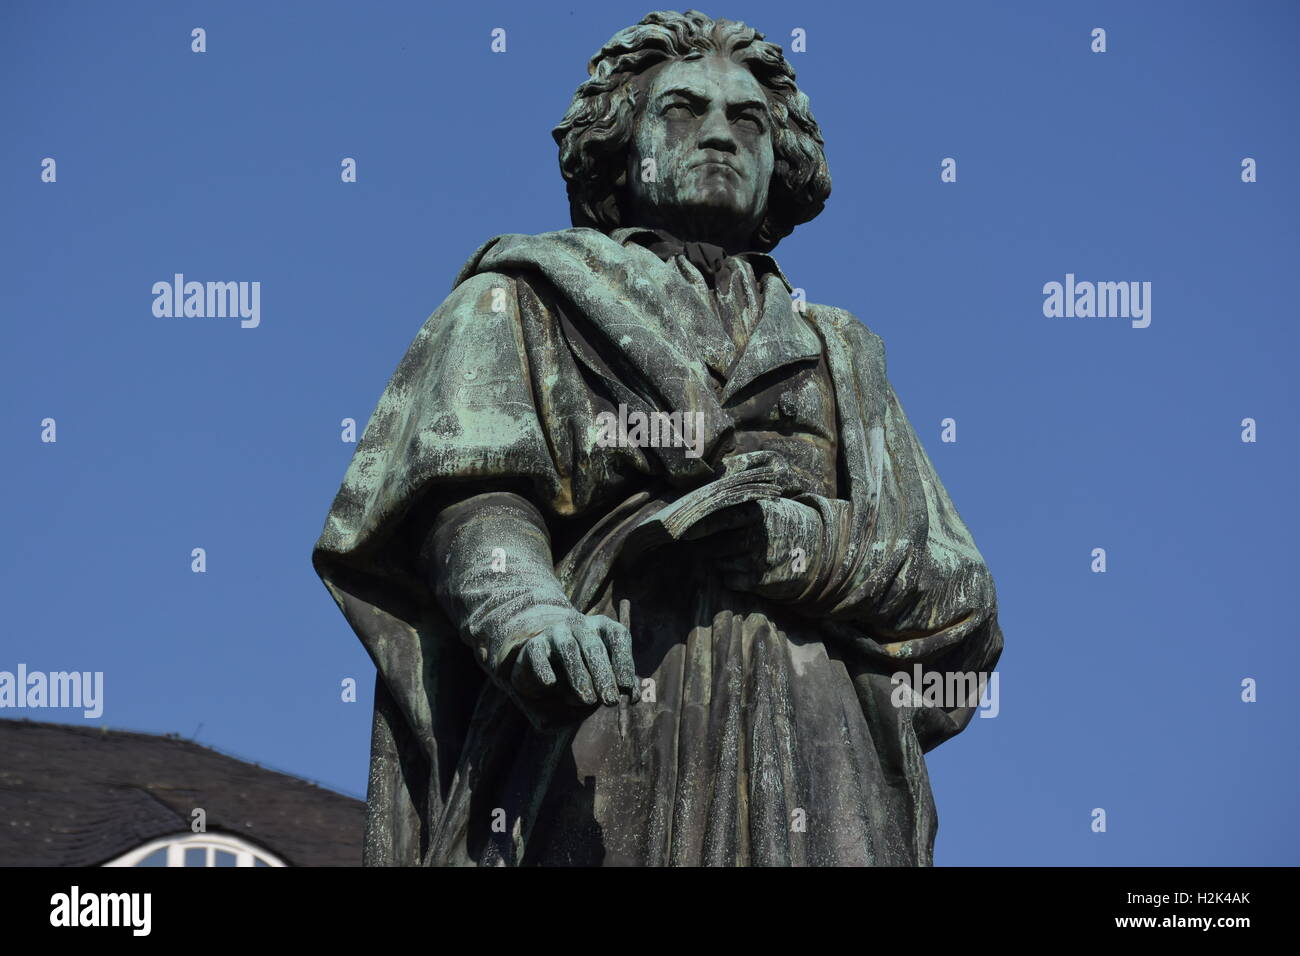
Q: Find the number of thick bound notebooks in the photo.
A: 1